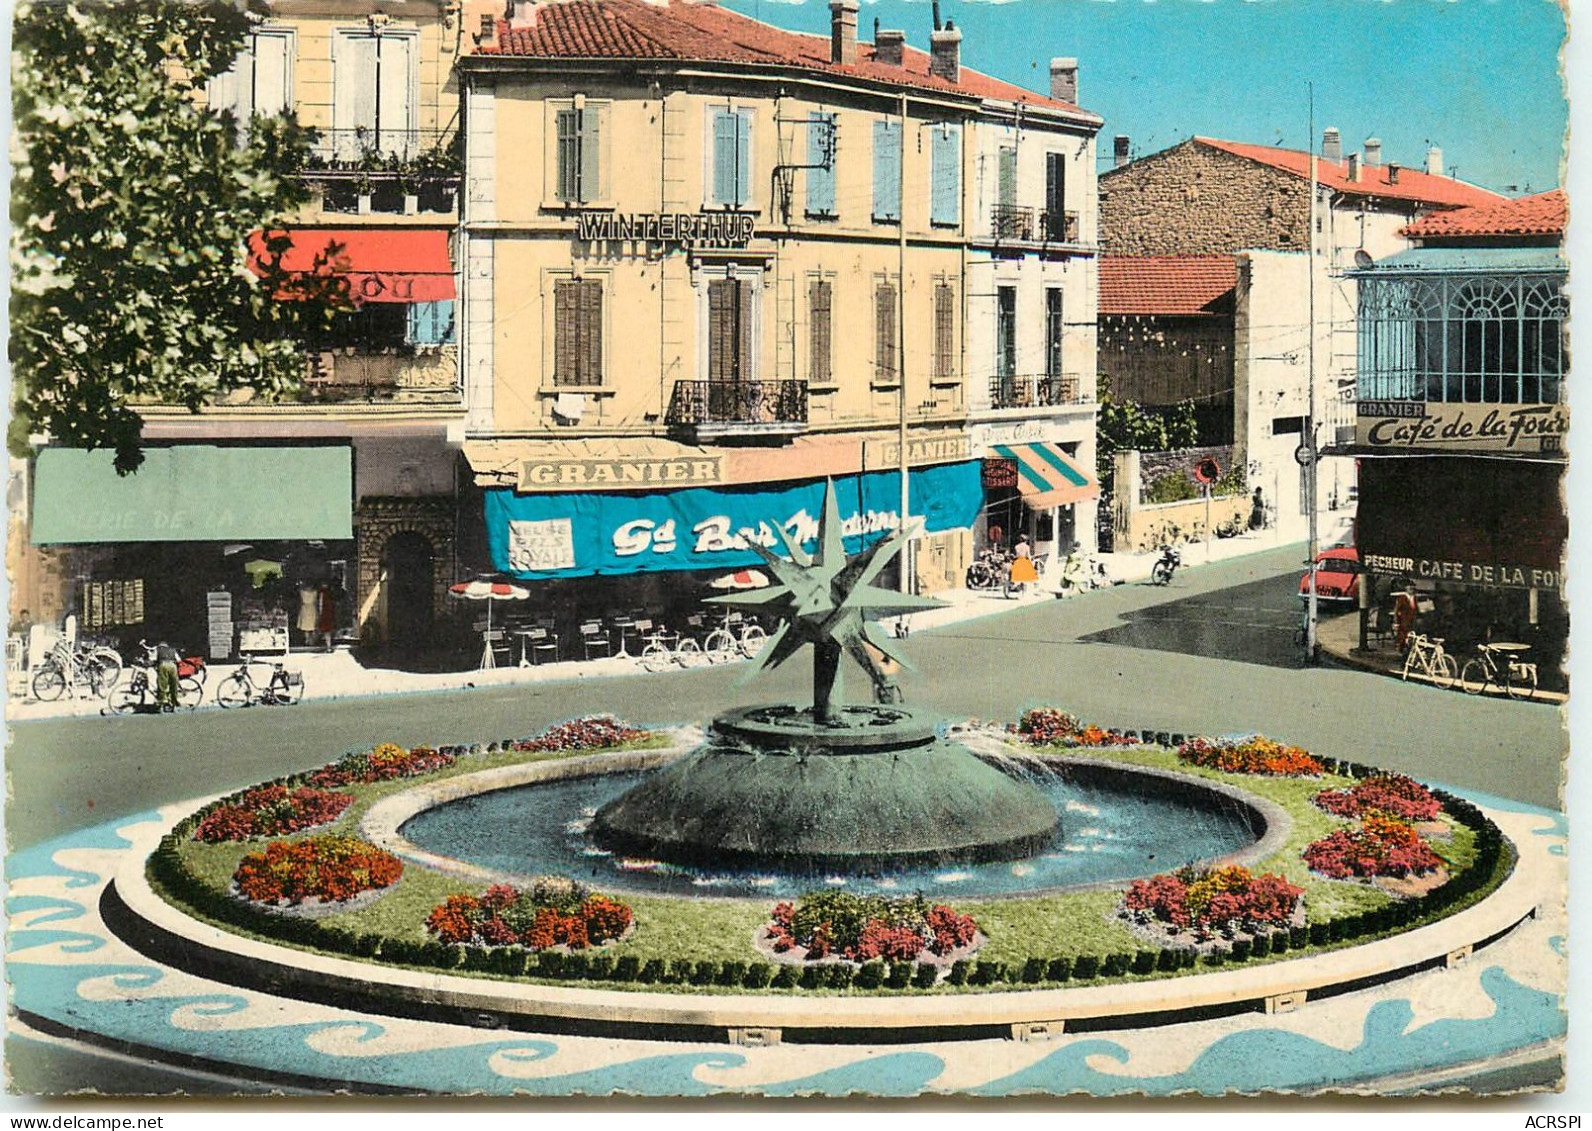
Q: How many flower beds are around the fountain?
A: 11